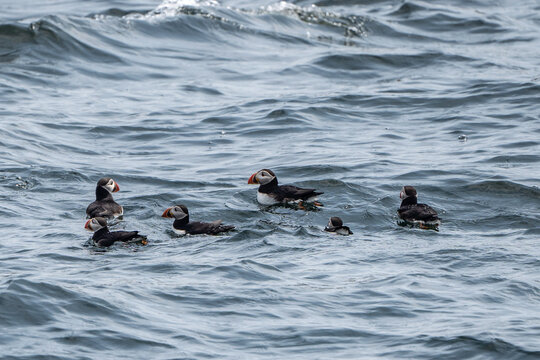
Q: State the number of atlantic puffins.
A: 6